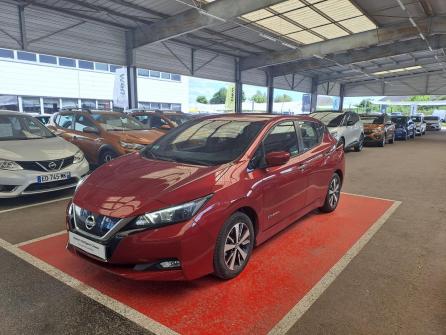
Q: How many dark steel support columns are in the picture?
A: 5